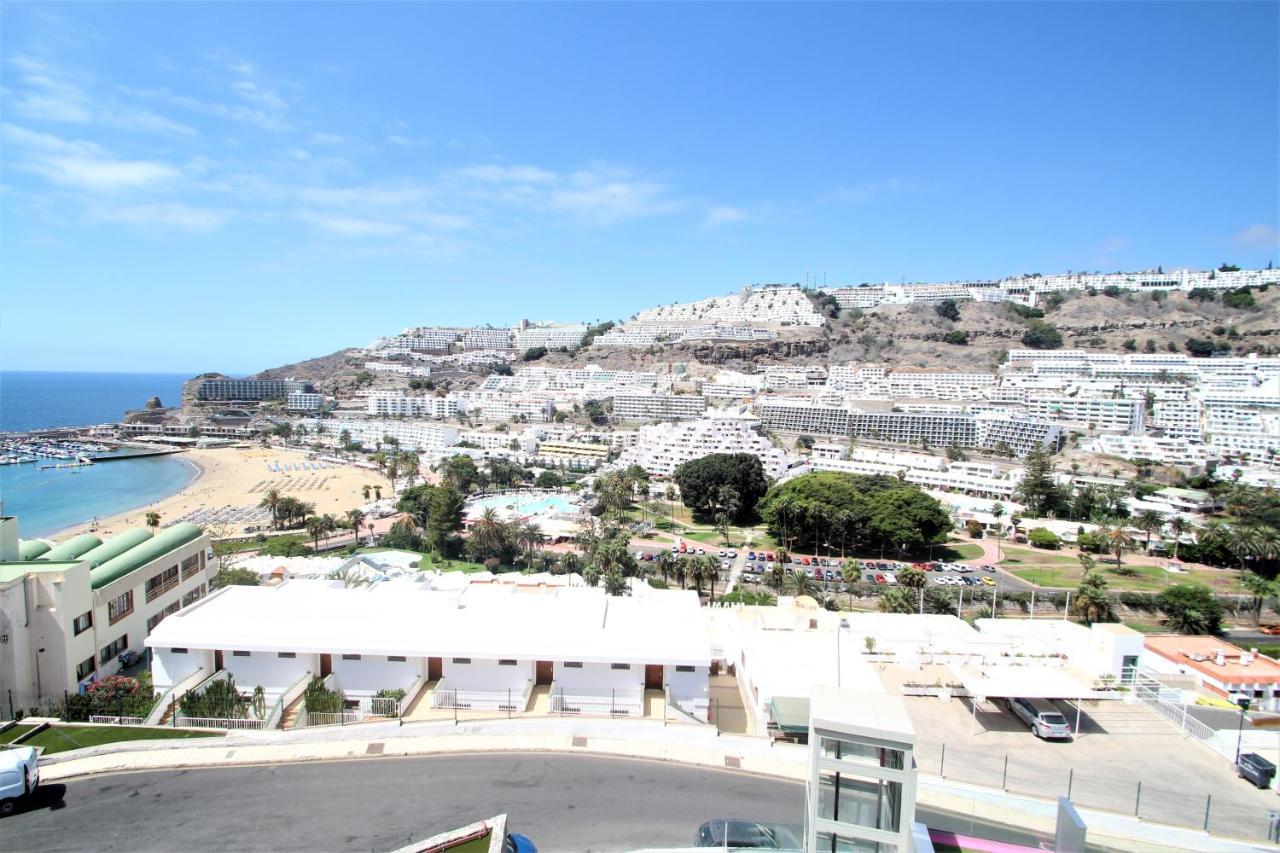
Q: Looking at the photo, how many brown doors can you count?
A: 5